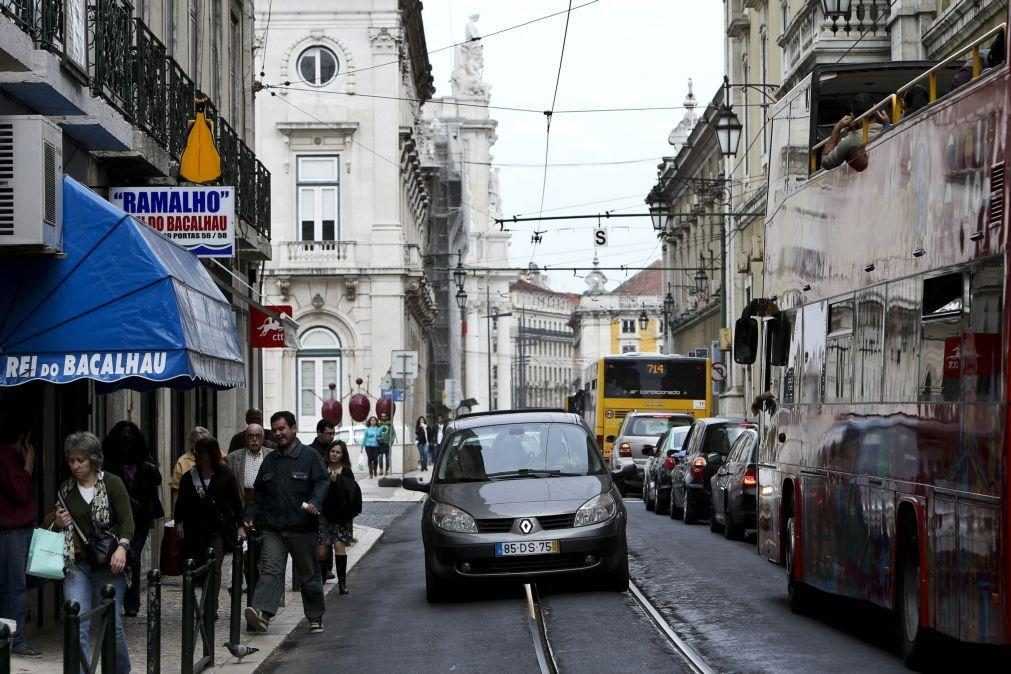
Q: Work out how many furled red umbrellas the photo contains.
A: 0